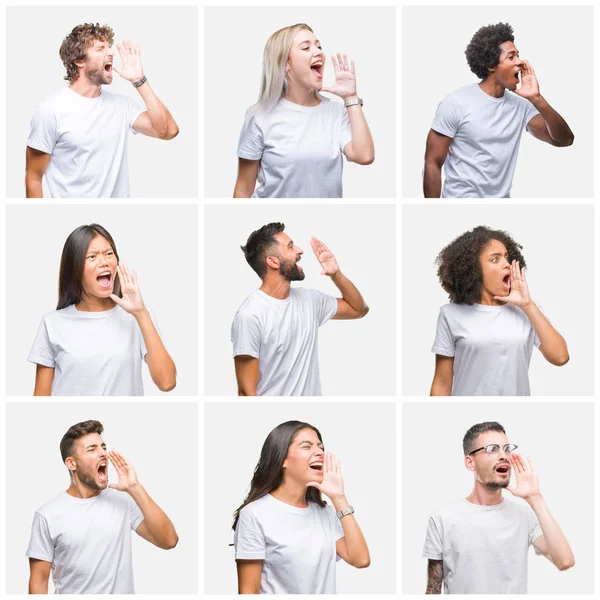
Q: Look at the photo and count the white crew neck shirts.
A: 9